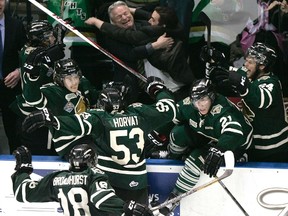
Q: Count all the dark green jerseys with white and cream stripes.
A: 6